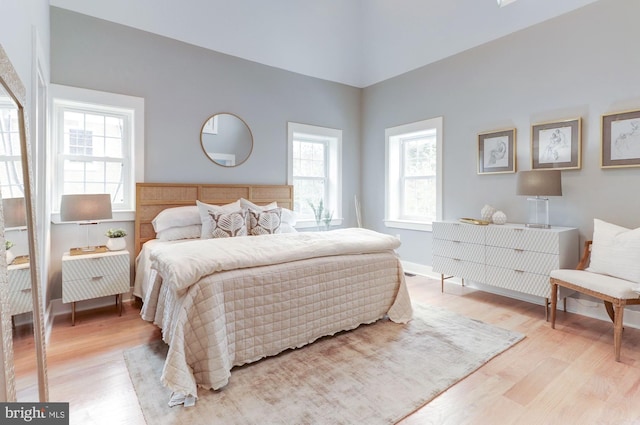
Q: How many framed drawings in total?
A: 3